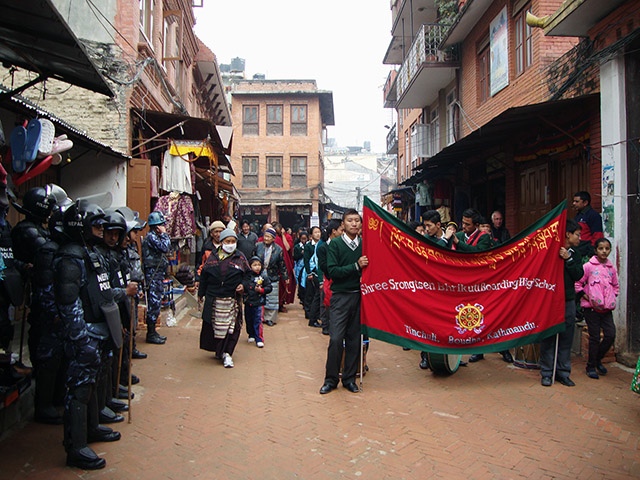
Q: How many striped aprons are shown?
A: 2